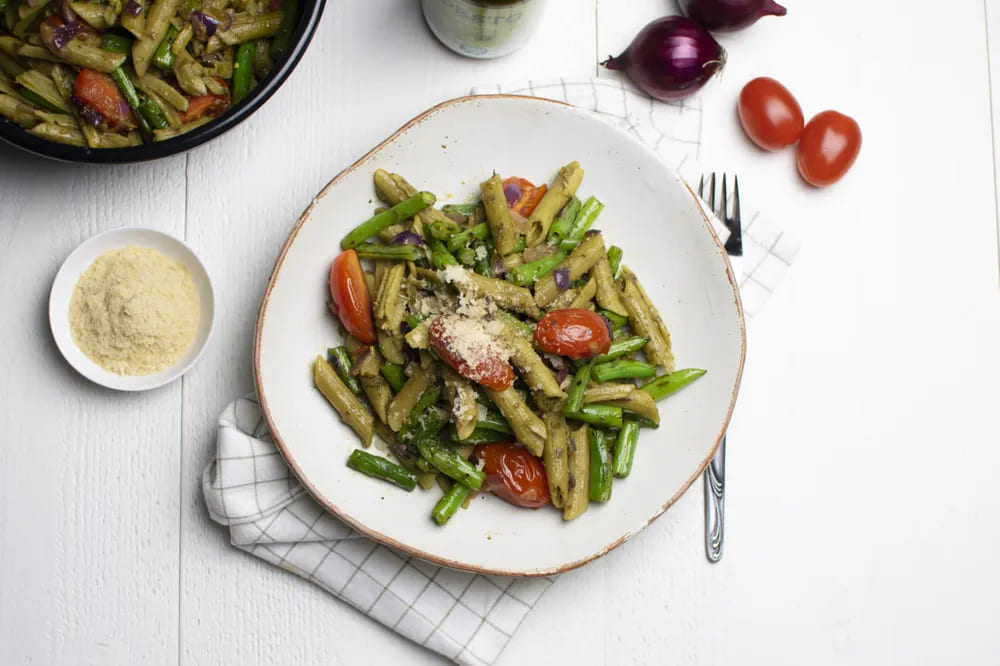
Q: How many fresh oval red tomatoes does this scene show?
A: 2